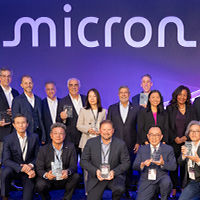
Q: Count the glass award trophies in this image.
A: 8